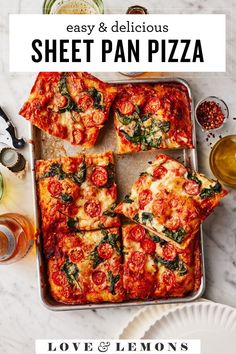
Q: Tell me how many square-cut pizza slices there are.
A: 6